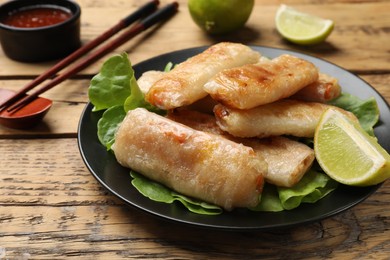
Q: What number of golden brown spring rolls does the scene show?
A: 7